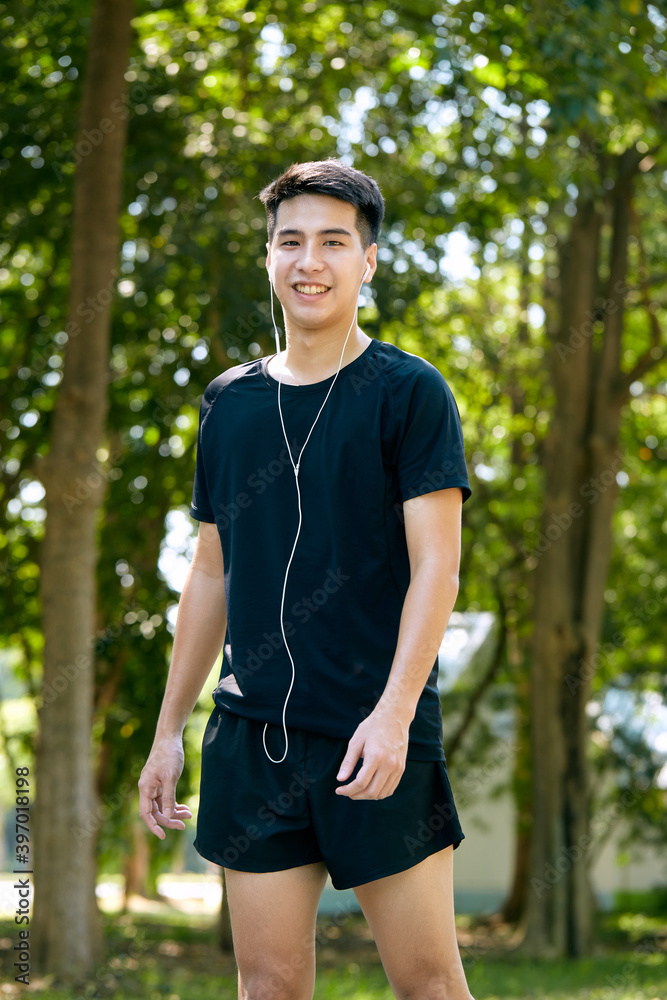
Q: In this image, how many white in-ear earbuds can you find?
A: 2